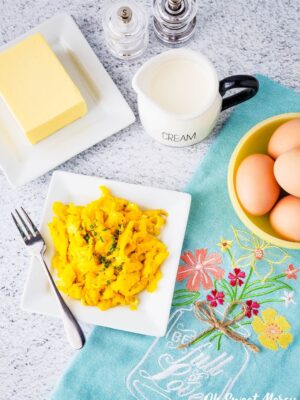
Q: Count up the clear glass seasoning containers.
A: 2